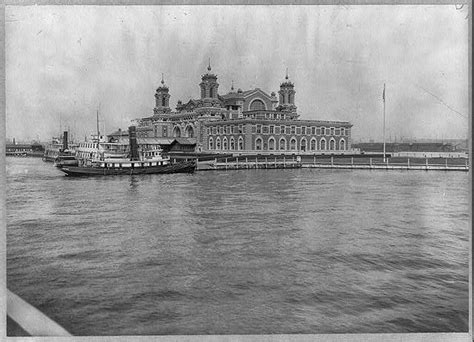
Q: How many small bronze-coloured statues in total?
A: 0